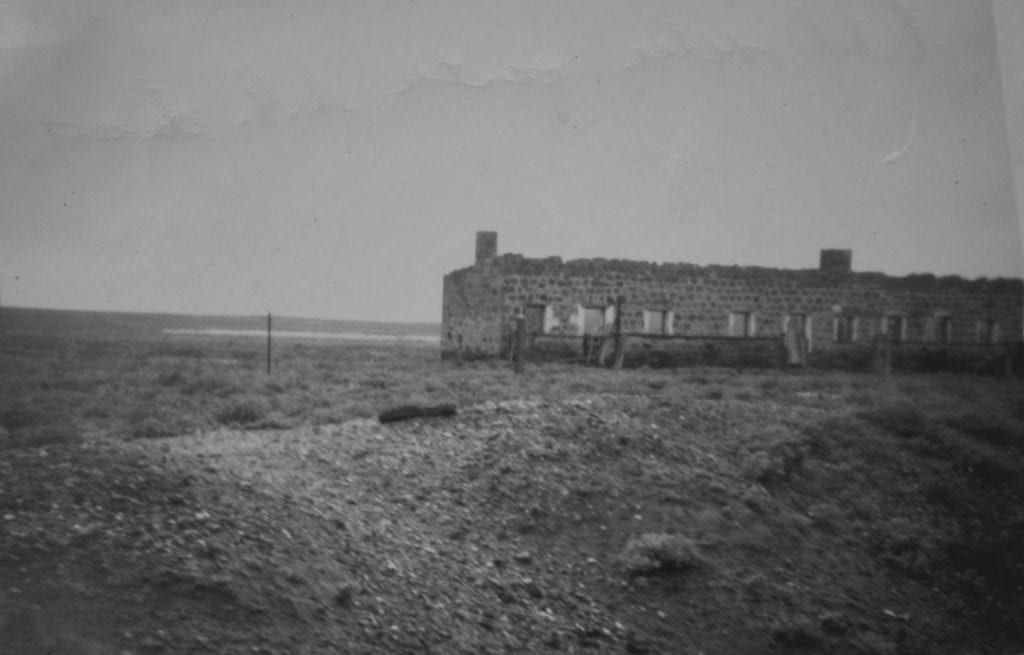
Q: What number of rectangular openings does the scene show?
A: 9